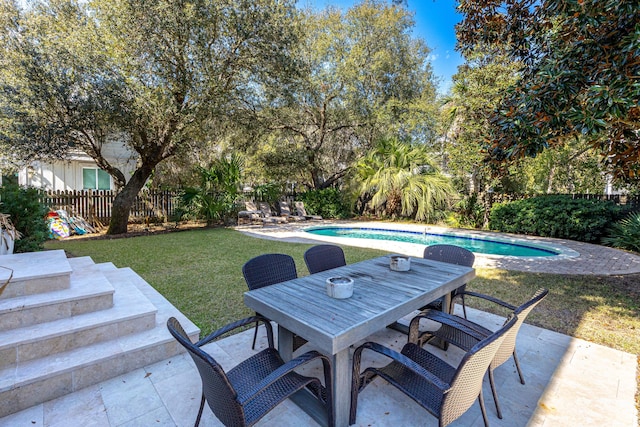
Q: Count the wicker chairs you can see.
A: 6